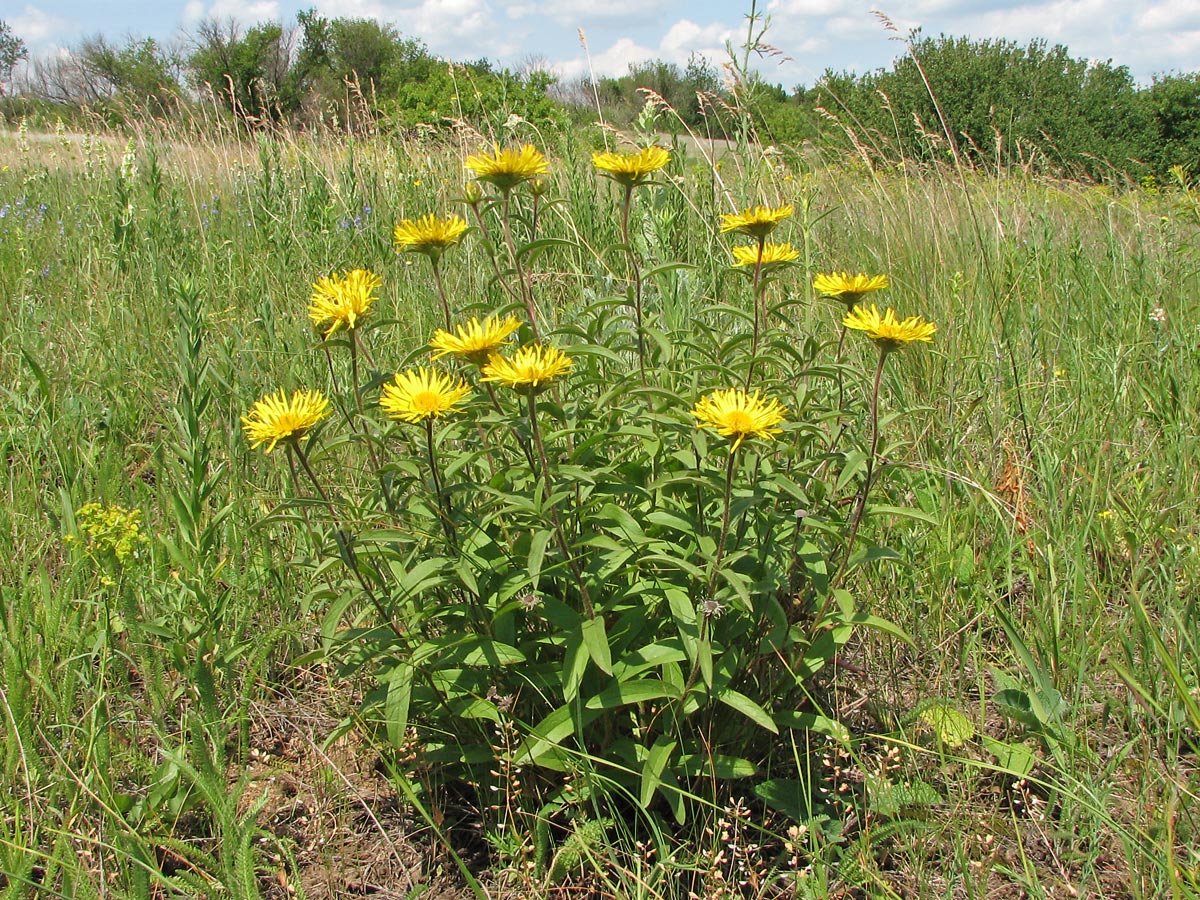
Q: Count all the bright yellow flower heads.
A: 13